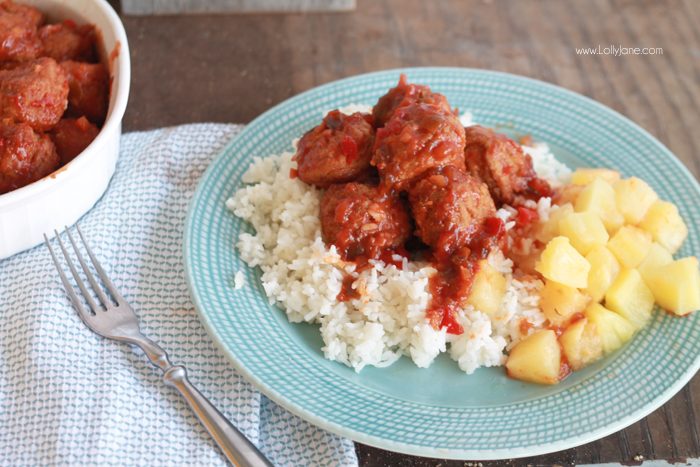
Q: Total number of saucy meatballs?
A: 12